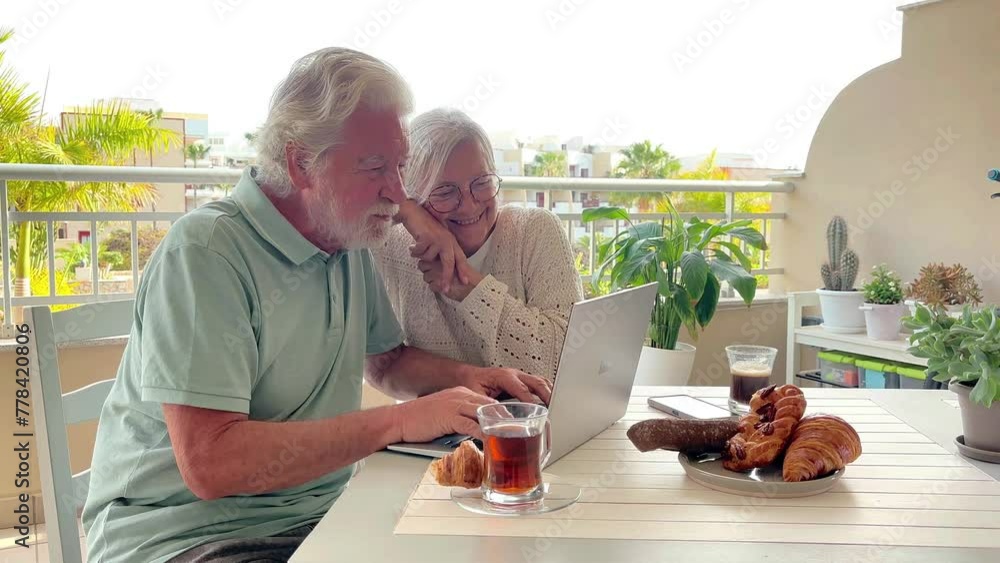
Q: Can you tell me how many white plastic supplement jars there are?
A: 0